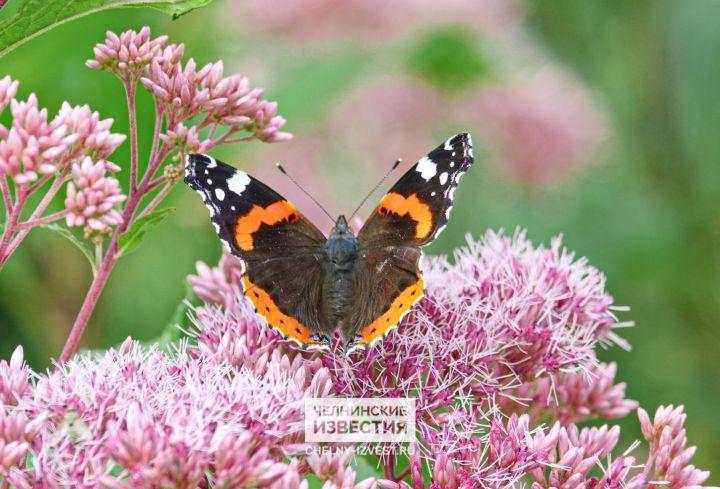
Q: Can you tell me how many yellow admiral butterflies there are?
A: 0